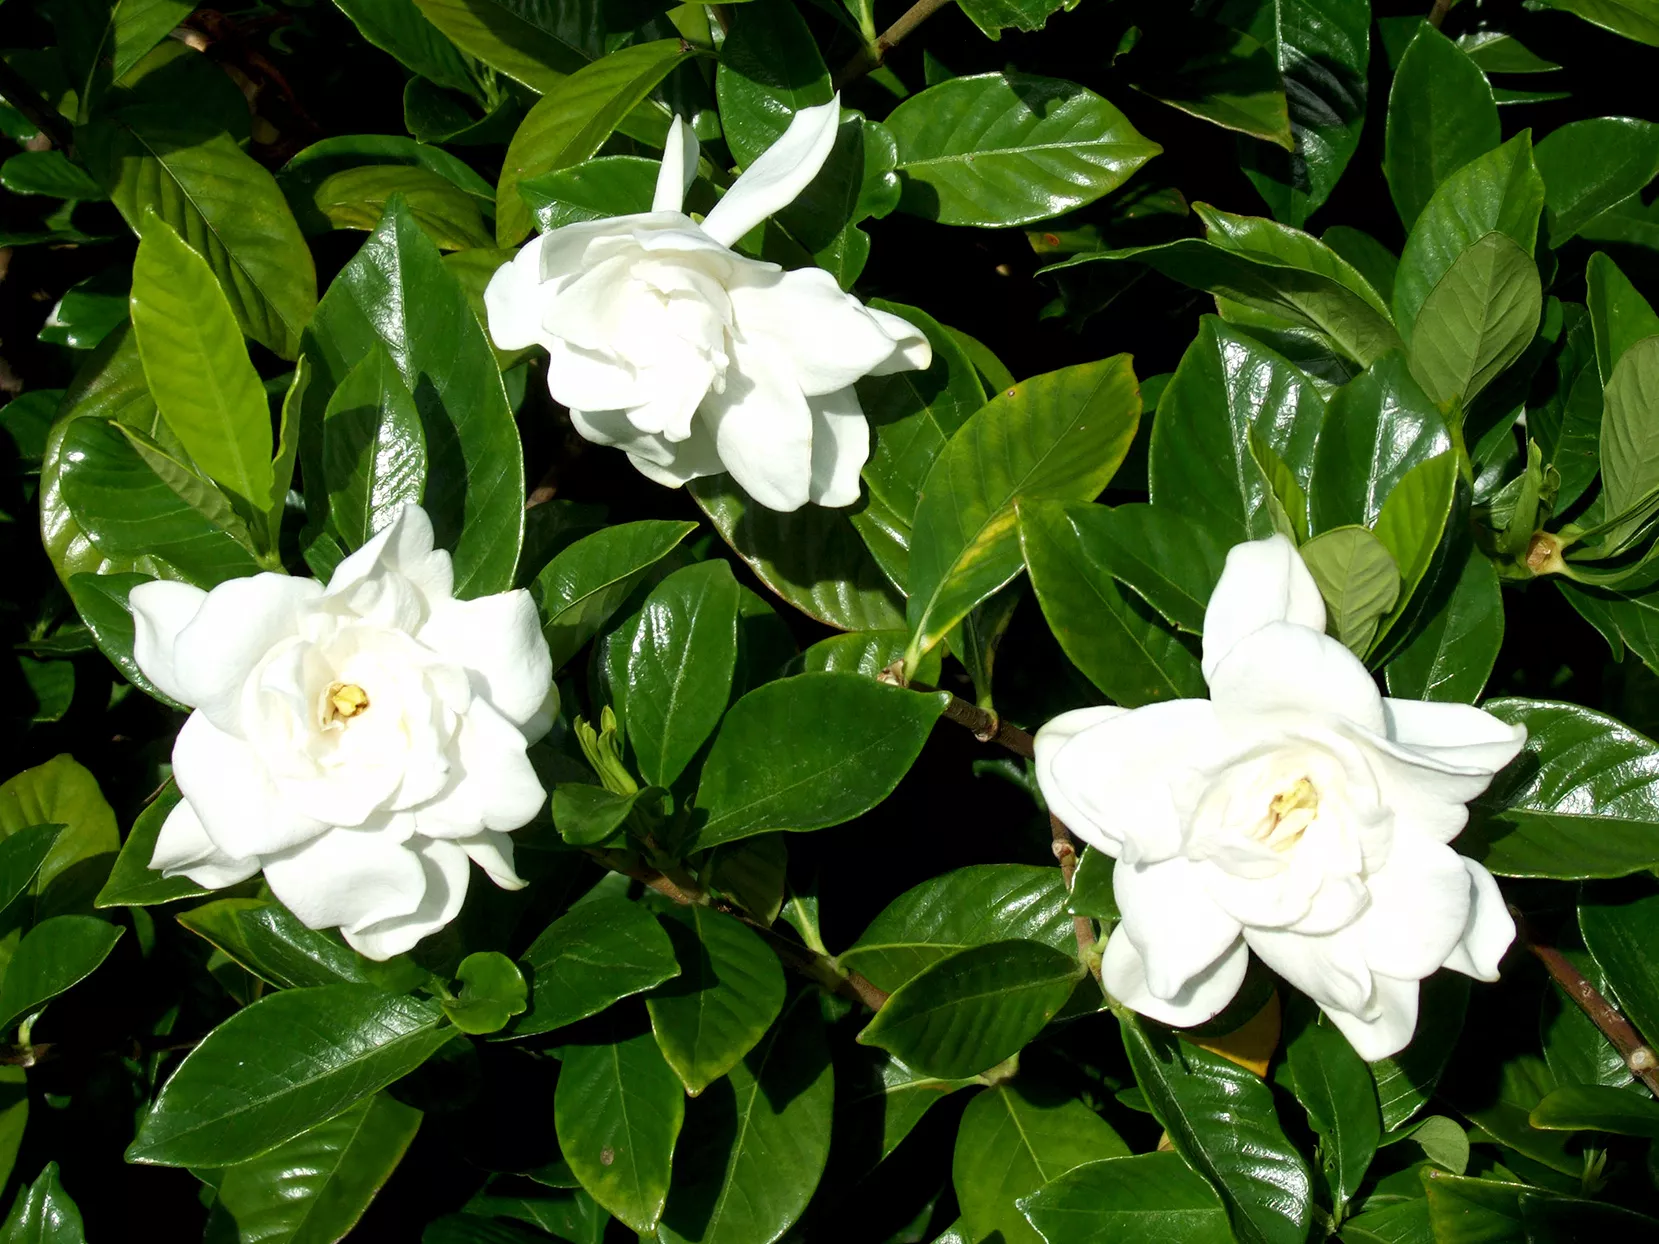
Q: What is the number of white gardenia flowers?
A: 3